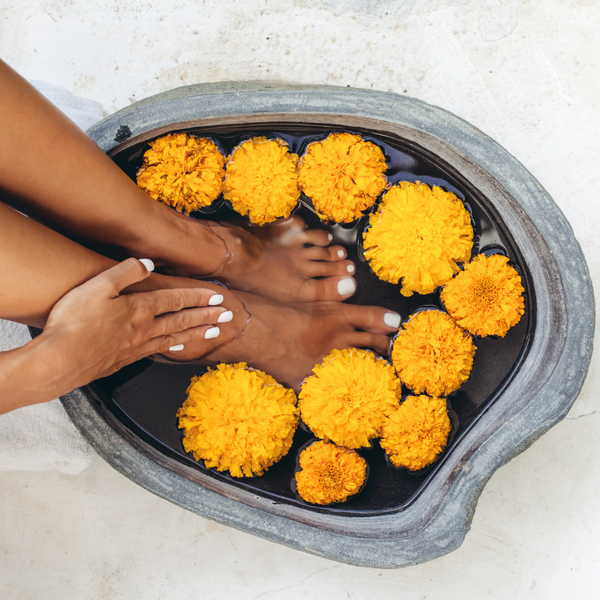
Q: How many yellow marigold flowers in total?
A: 10